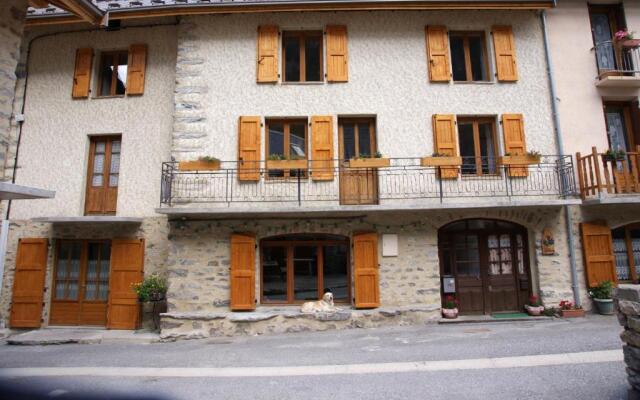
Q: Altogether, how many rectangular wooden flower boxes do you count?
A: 5